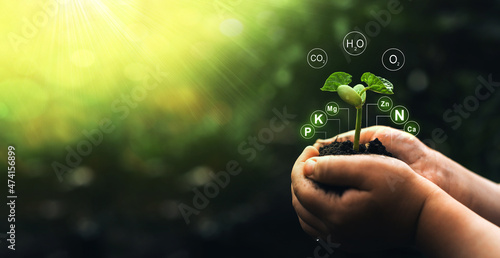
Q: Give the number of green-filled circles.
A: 6